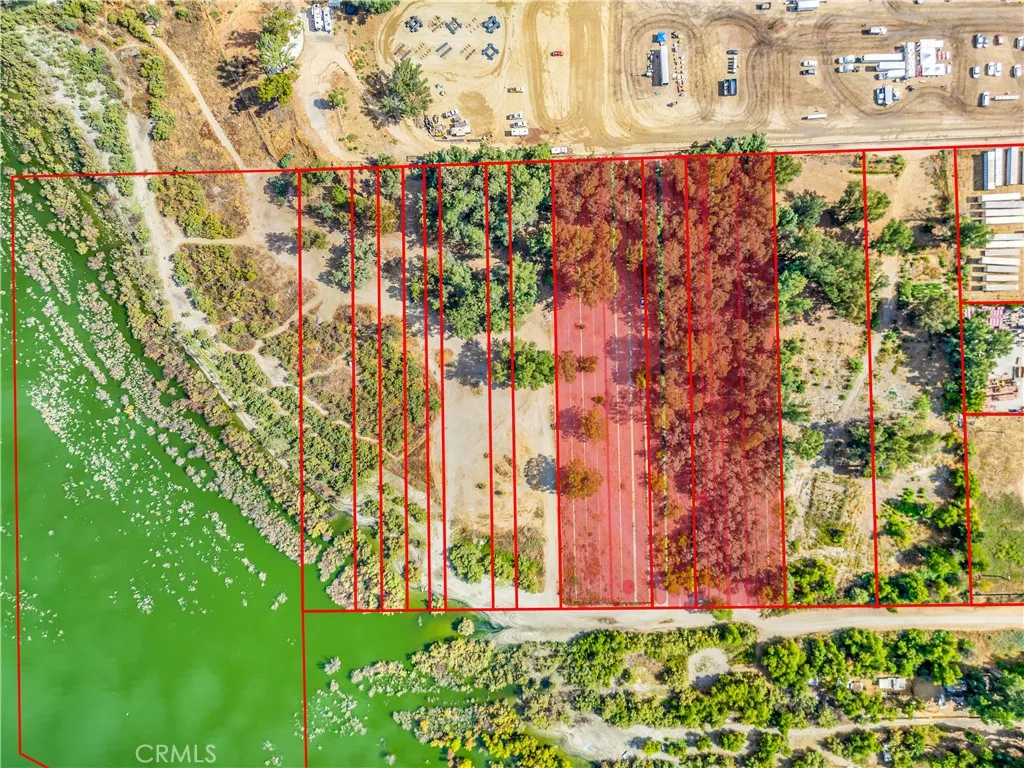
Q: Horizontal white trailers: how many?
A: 11